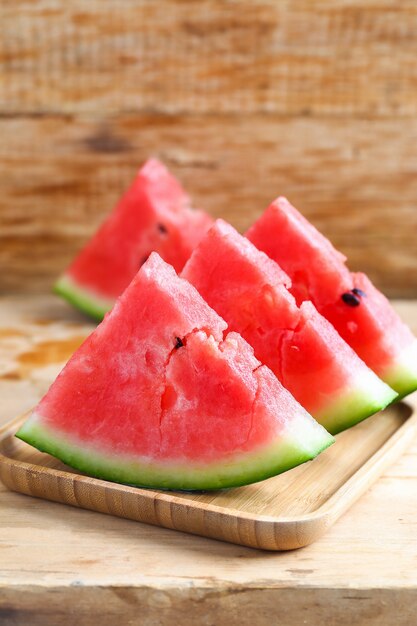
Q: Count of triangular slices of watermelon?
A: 4